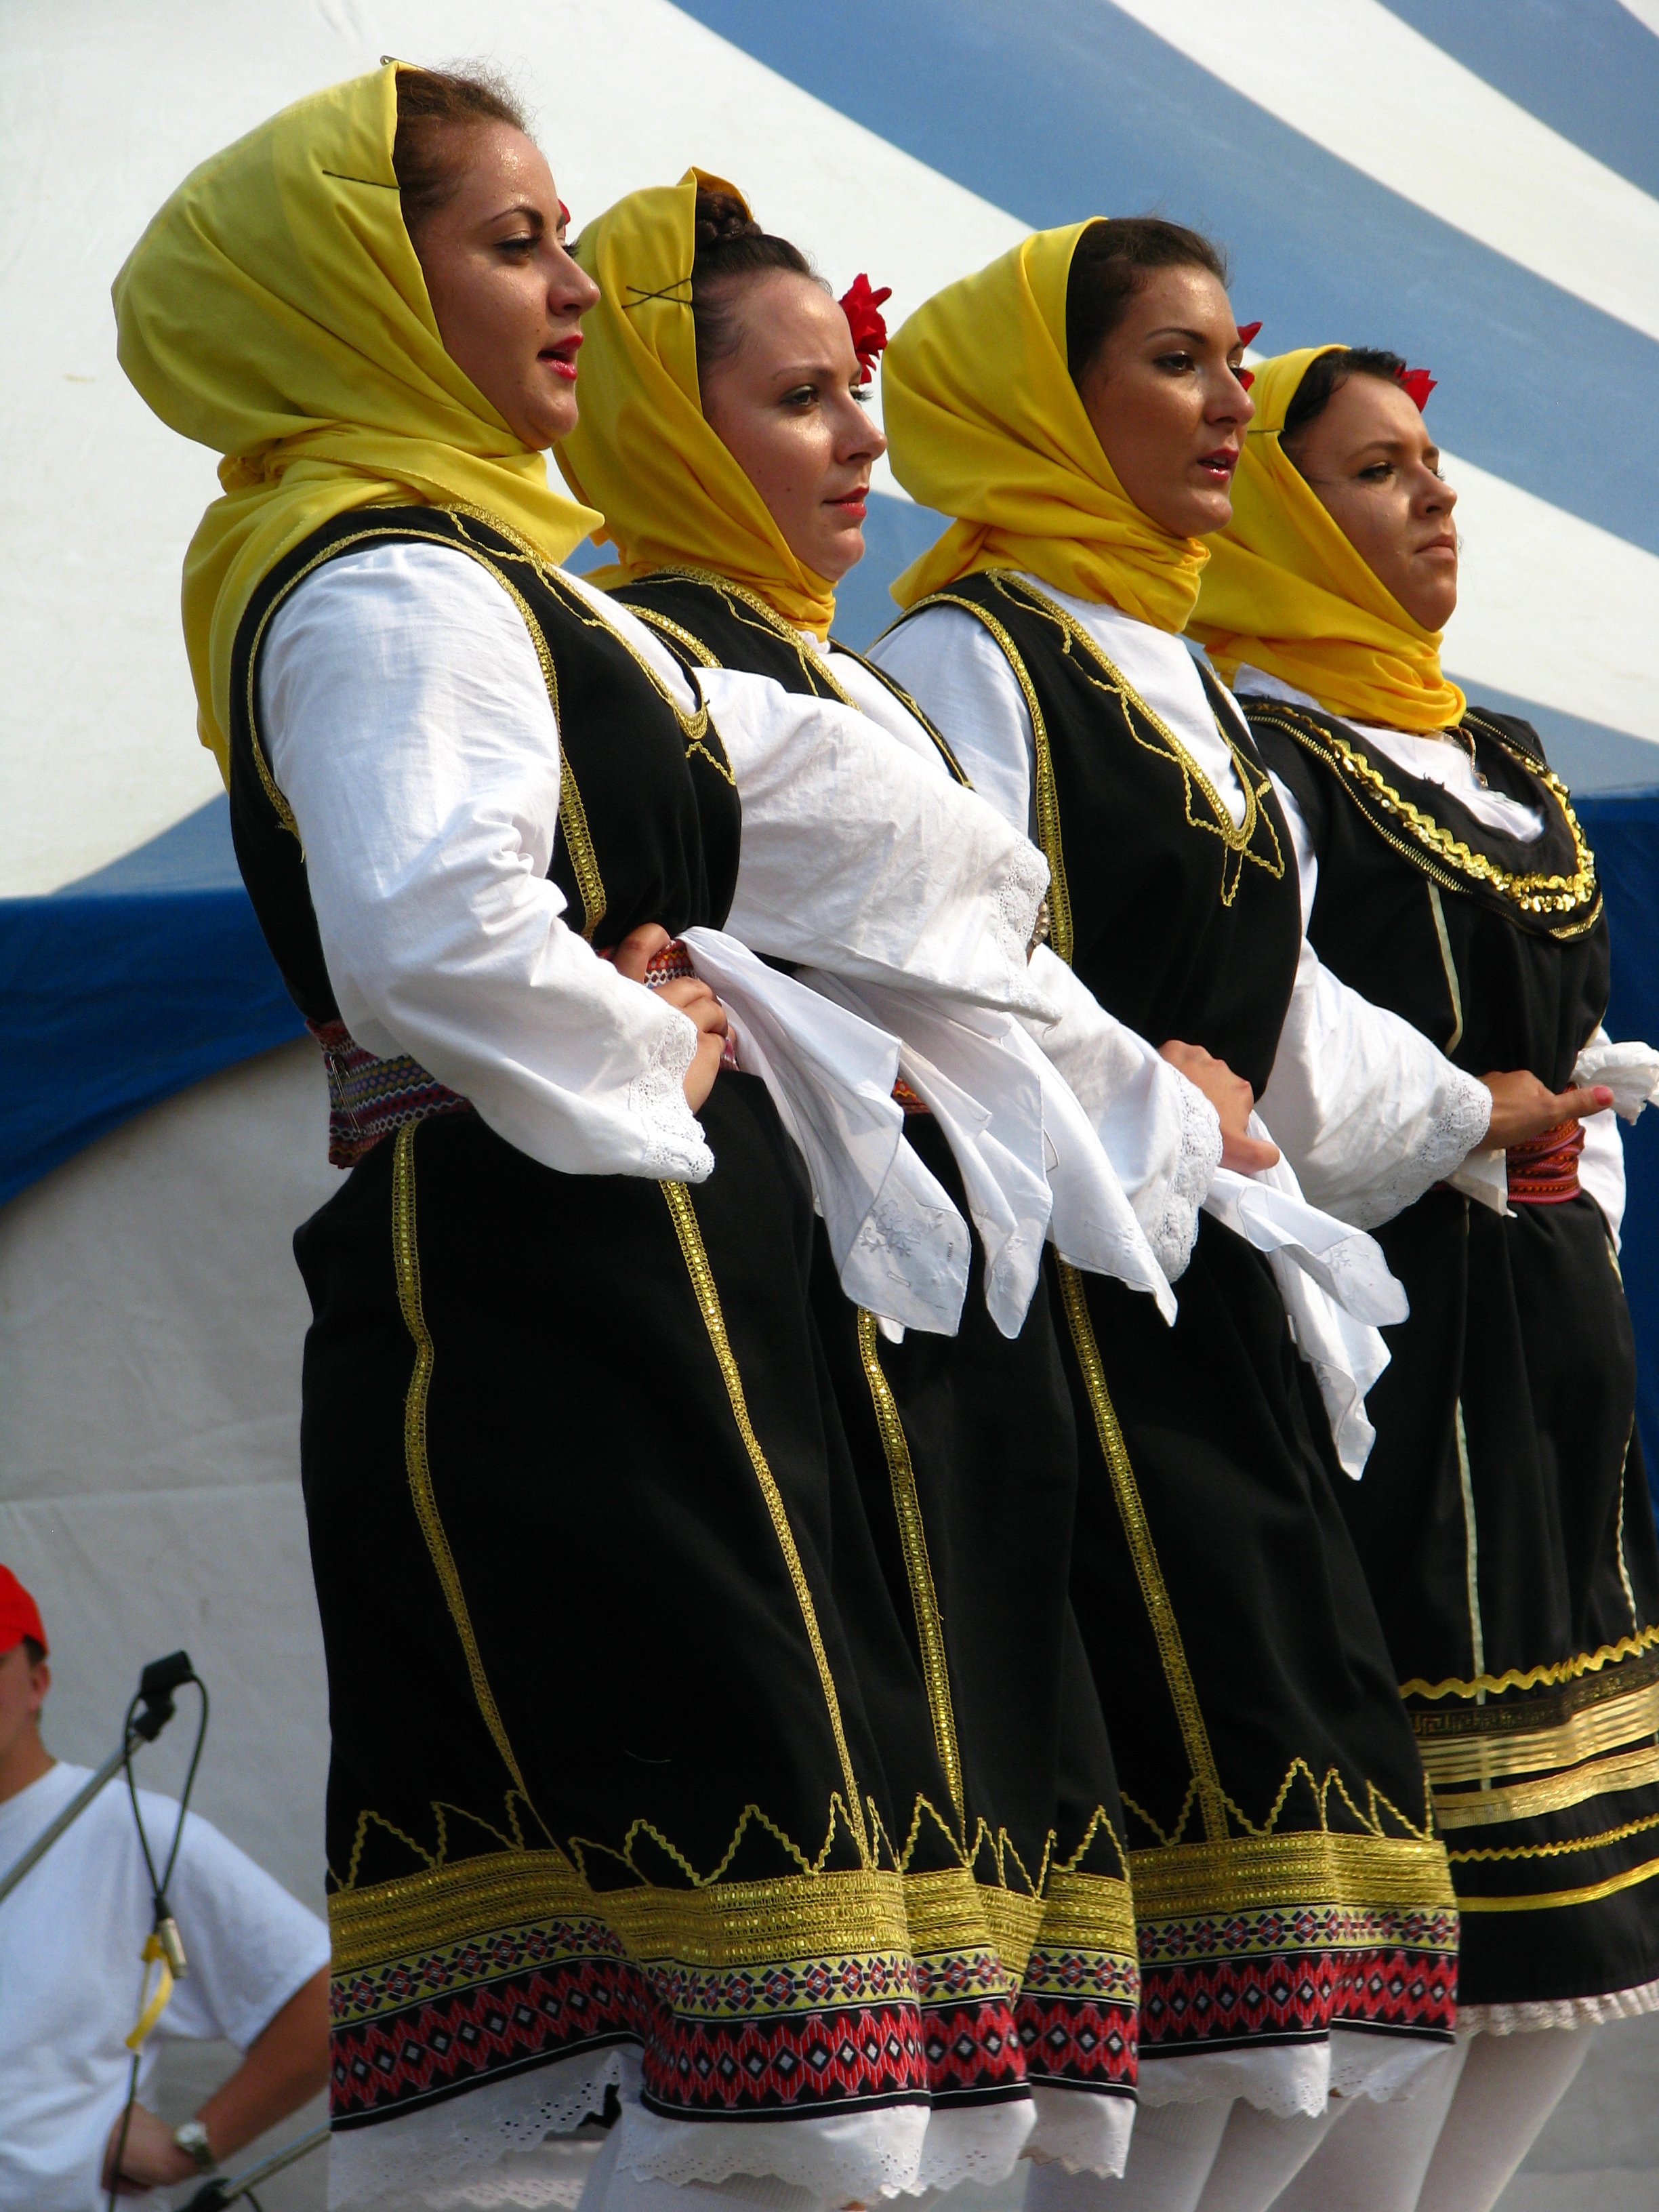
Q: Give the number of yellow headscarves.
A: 4